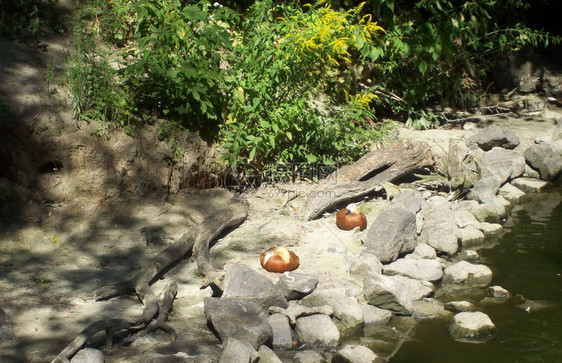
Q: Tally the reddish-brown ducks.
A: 2